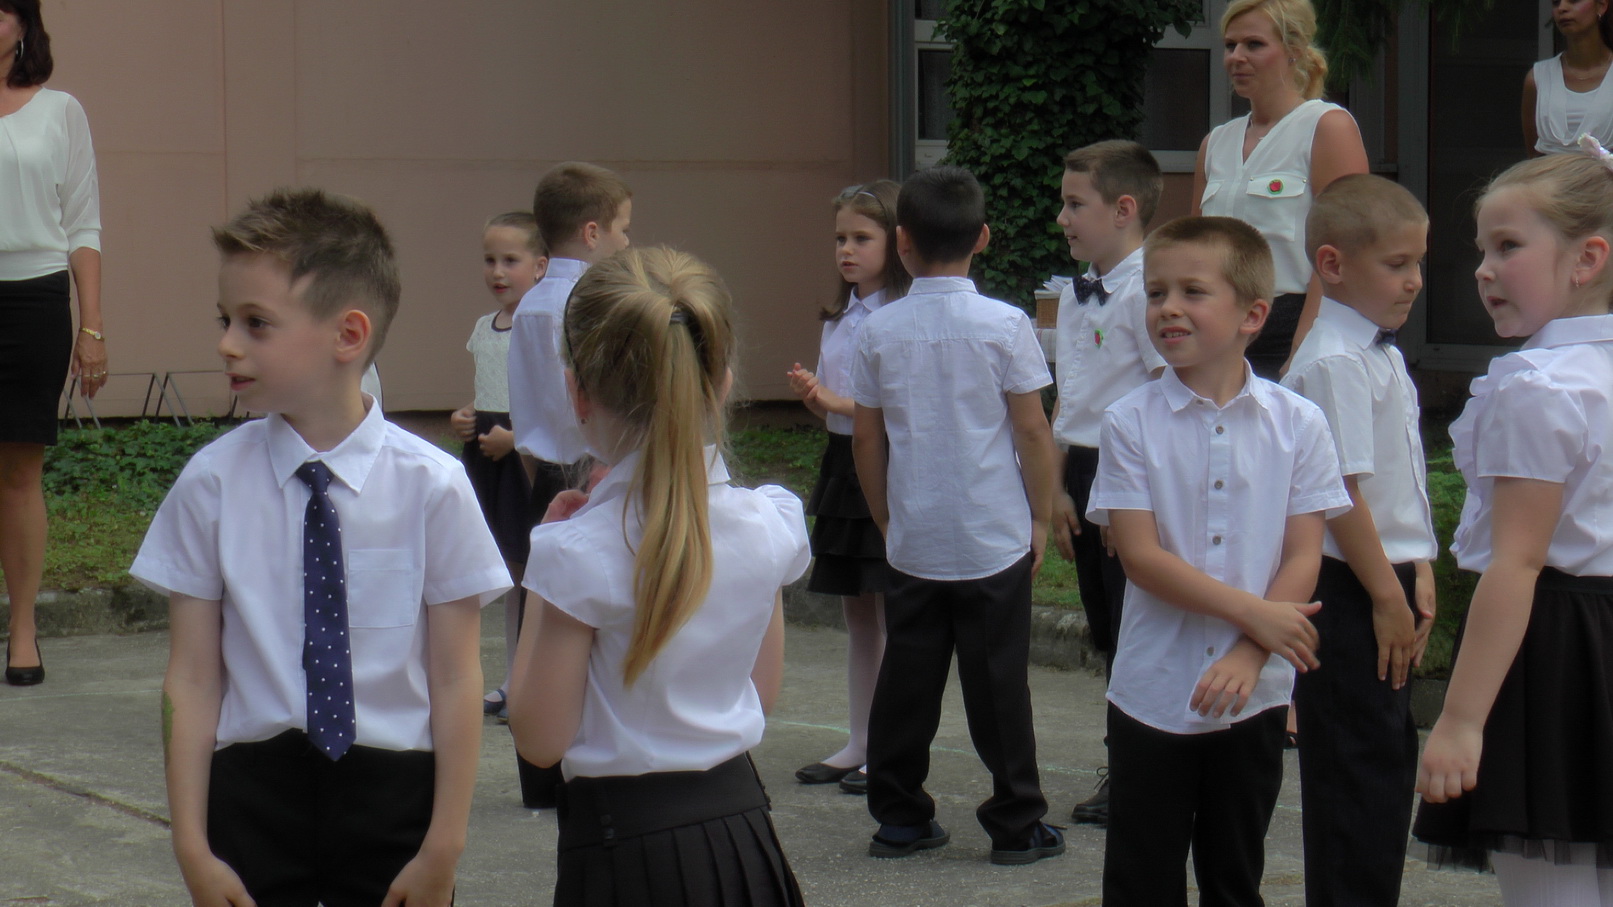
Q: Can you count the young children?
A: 10